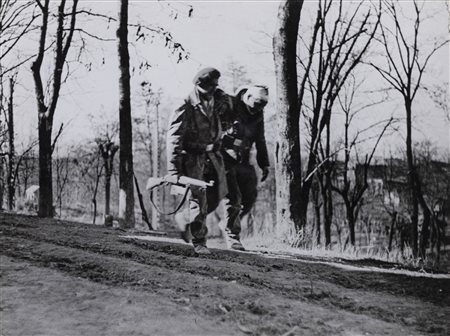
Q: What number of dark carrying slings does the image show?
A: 1